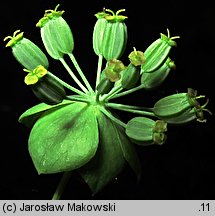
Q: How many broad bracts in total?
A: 4